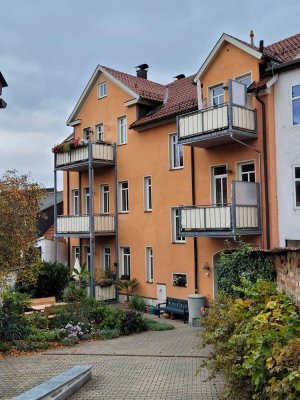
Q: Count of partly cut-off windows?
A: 2